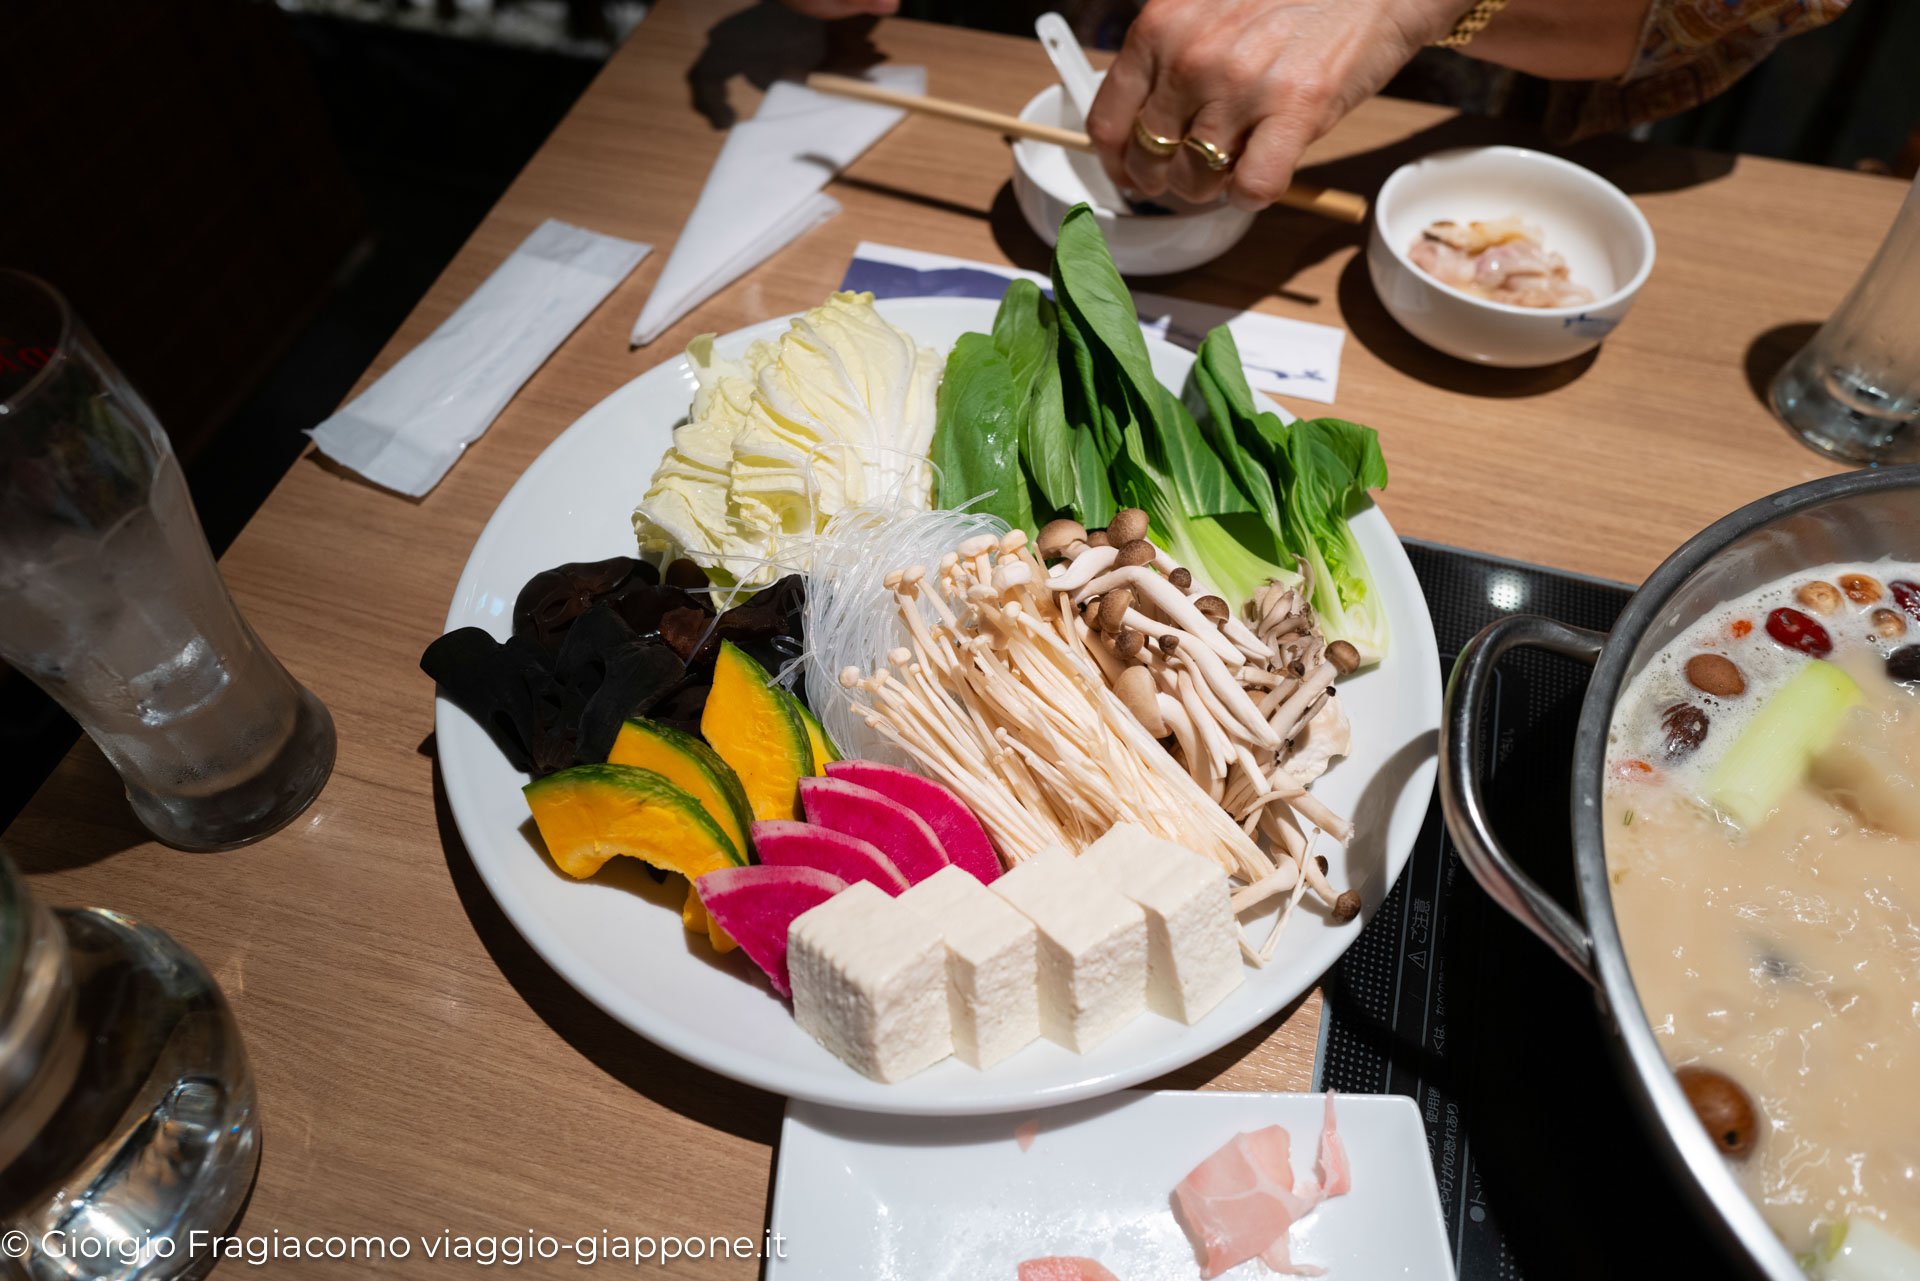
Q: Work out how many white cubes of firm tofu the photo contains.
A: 4